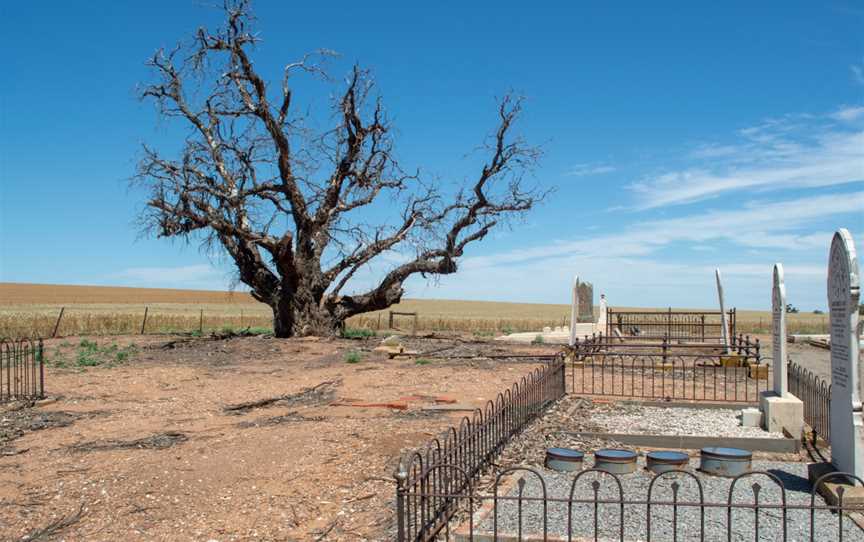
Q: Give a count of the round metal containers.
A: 4